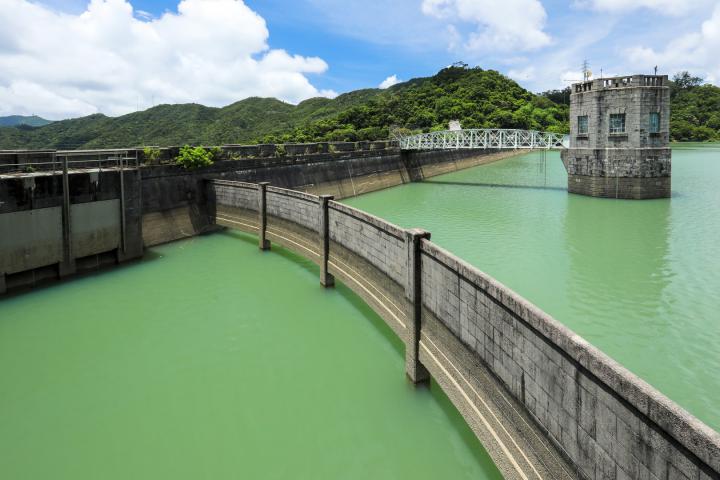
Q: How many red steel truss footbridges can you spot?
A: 0